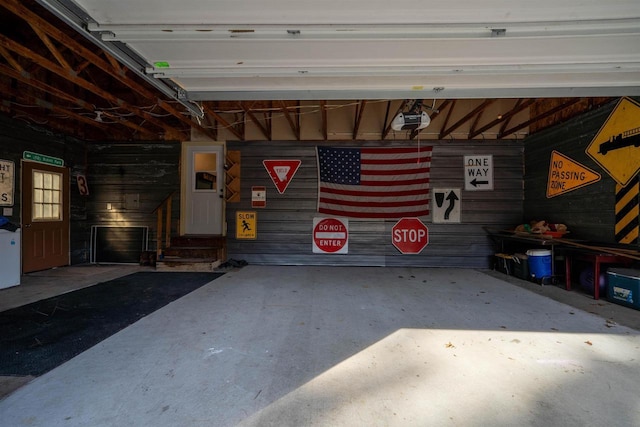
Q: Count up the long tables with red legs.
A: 1